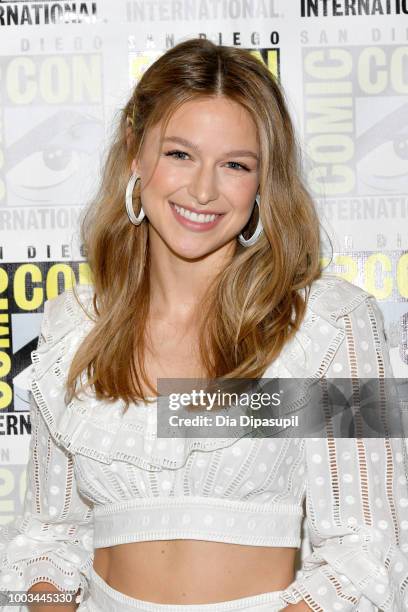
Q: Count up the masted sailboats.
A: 0